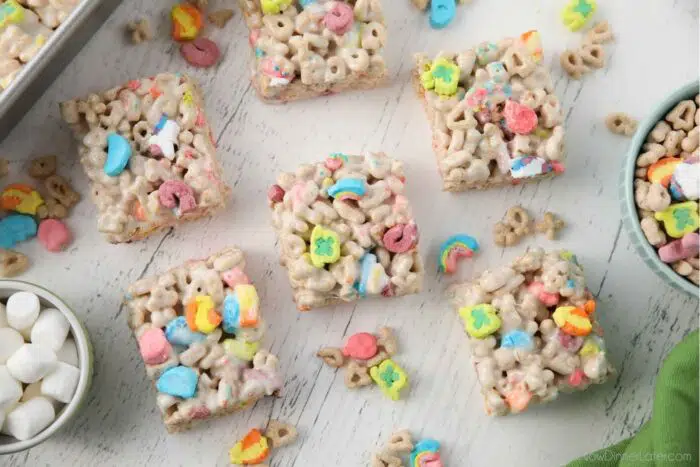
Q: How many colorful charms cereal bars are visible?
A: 6